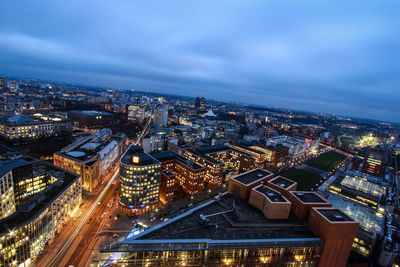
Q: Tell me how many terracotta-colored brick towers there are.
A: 5